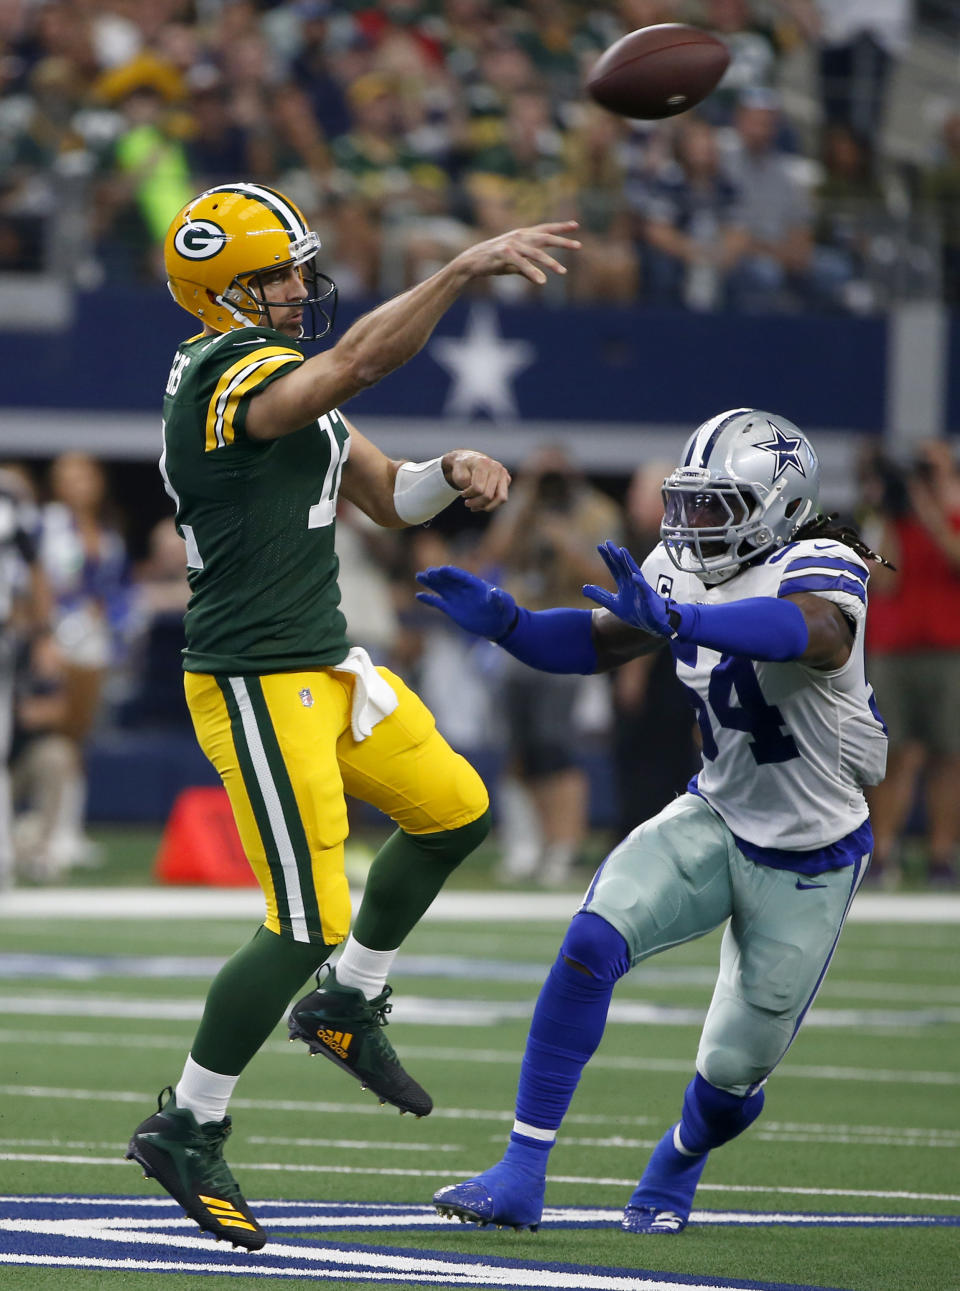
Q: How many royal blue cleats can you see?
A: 2